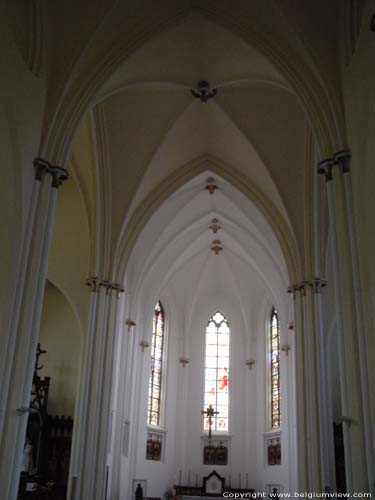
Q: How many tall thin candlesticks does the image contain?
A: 6